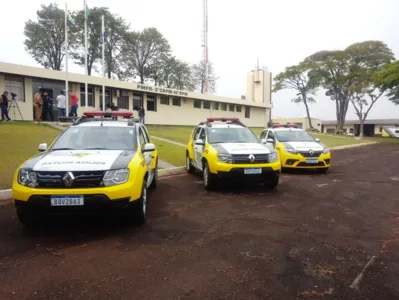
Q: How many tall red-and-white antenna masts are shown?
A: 1